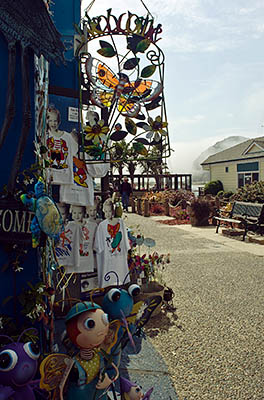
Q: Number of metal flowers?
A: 2